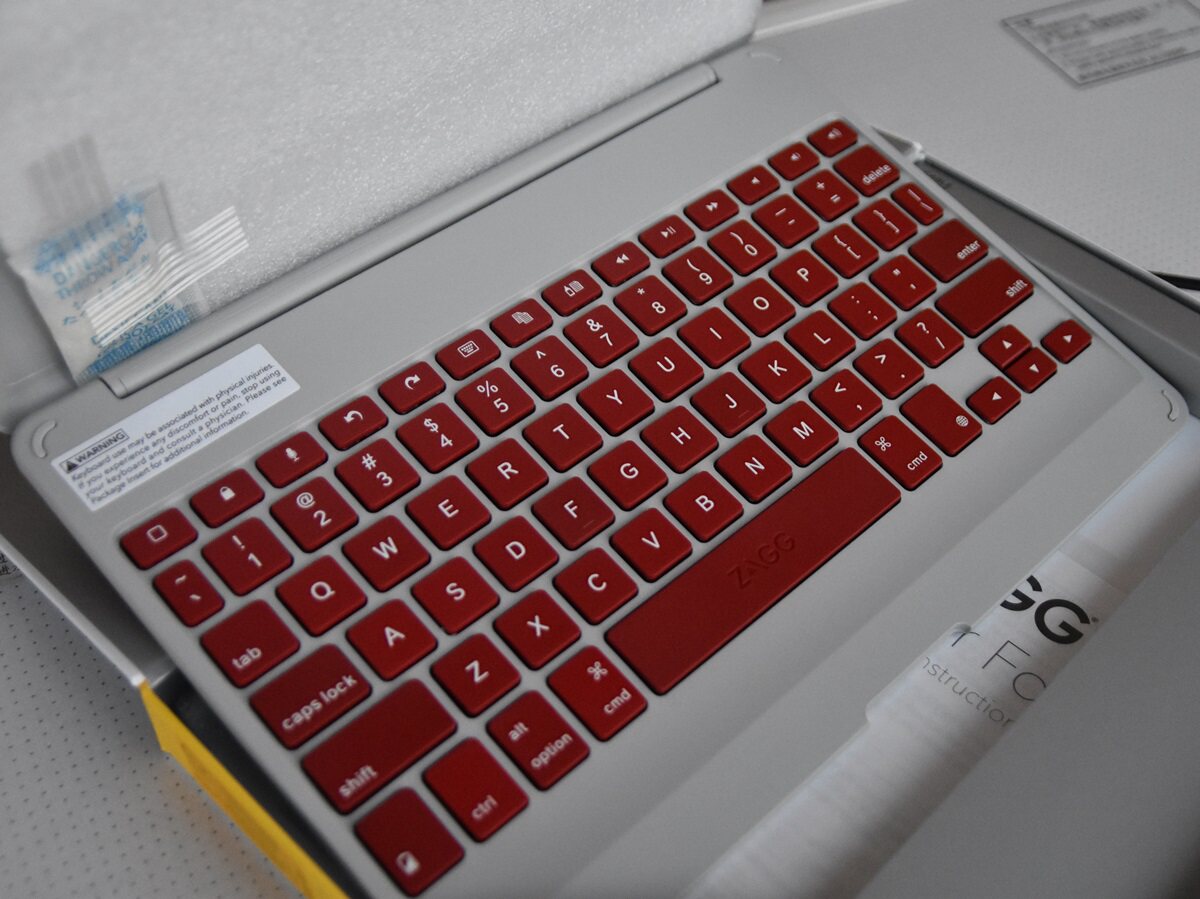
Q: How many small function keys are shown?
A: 14